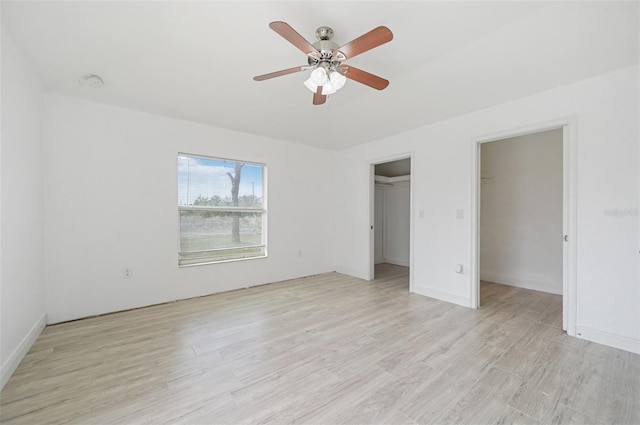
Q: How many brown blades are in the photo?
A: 5